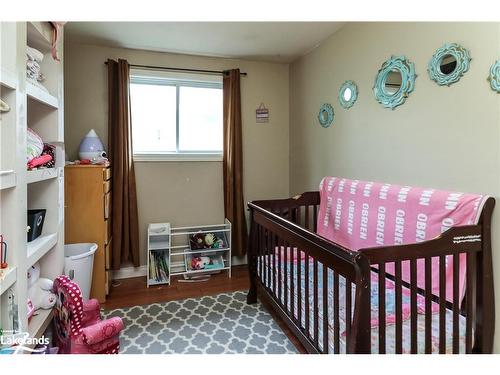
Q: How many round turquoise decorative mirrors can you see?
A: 5